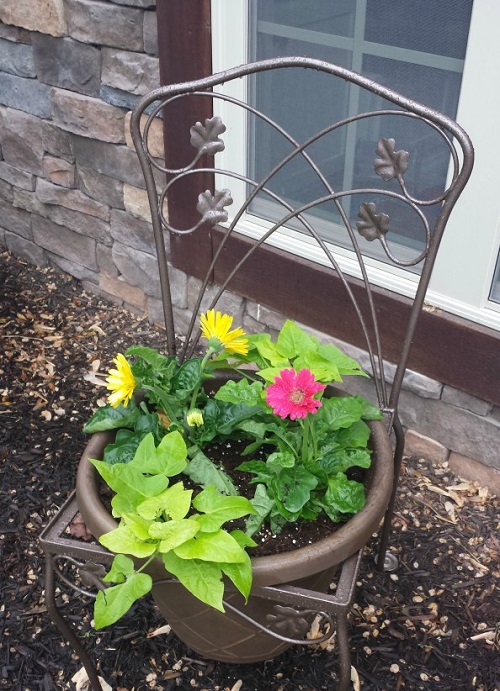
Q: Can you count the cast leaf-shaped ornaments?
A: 6